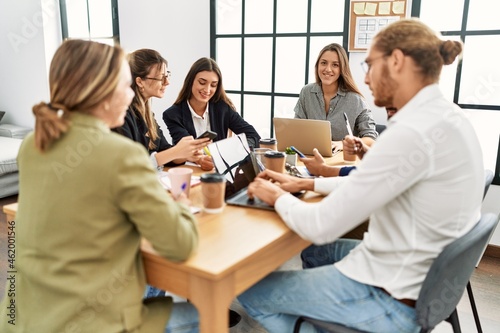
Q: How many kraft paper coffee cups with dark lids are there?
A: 3